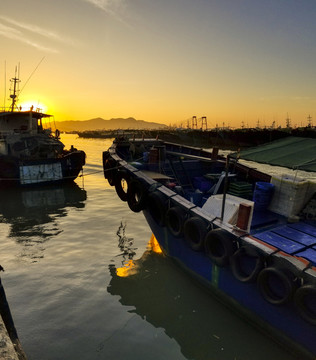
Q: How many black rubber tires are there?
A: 11